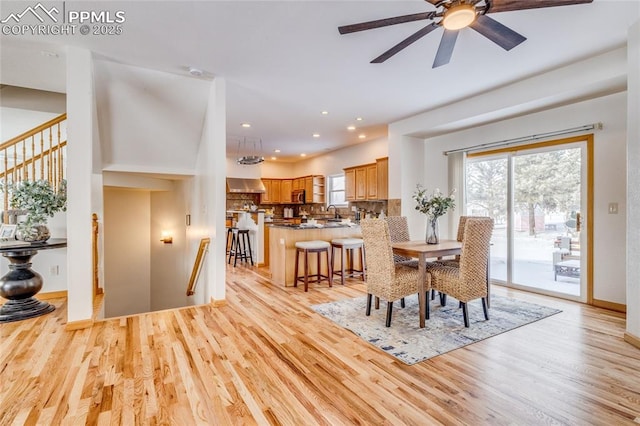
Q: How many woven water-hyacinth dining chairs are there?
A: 4